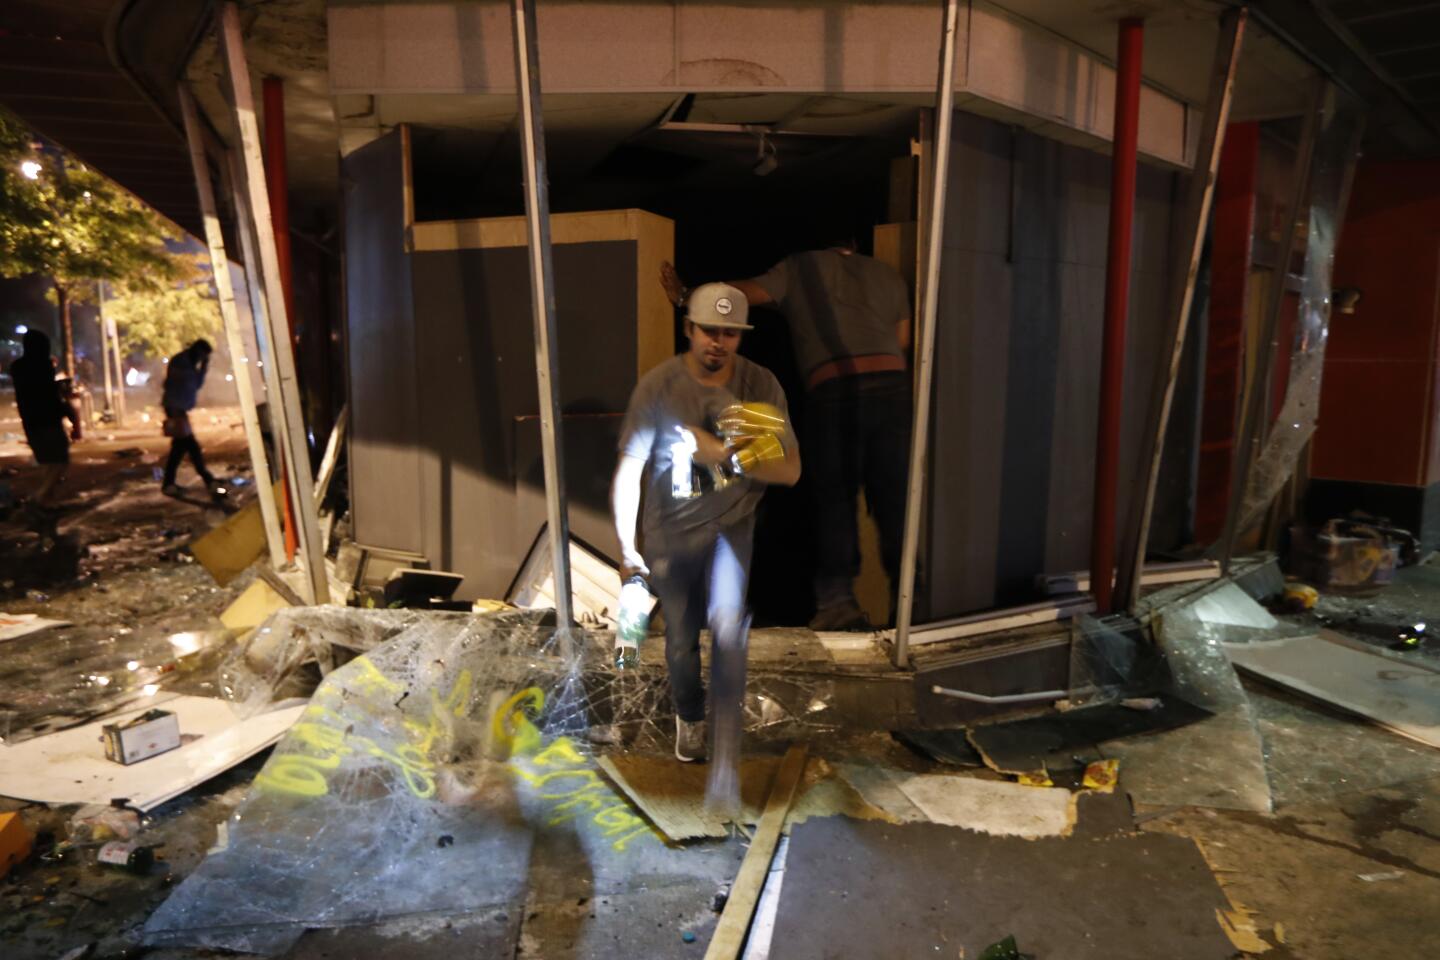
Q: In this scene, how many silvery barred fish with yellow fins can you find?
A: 0